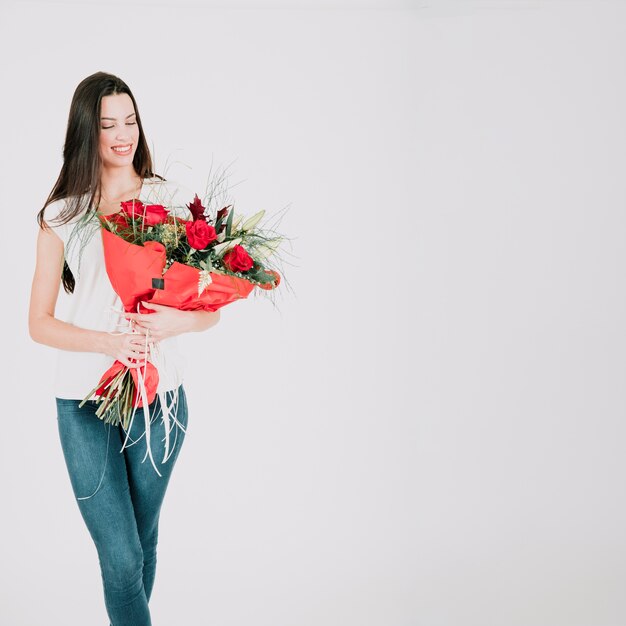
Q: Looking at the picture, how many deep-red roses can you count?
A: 4